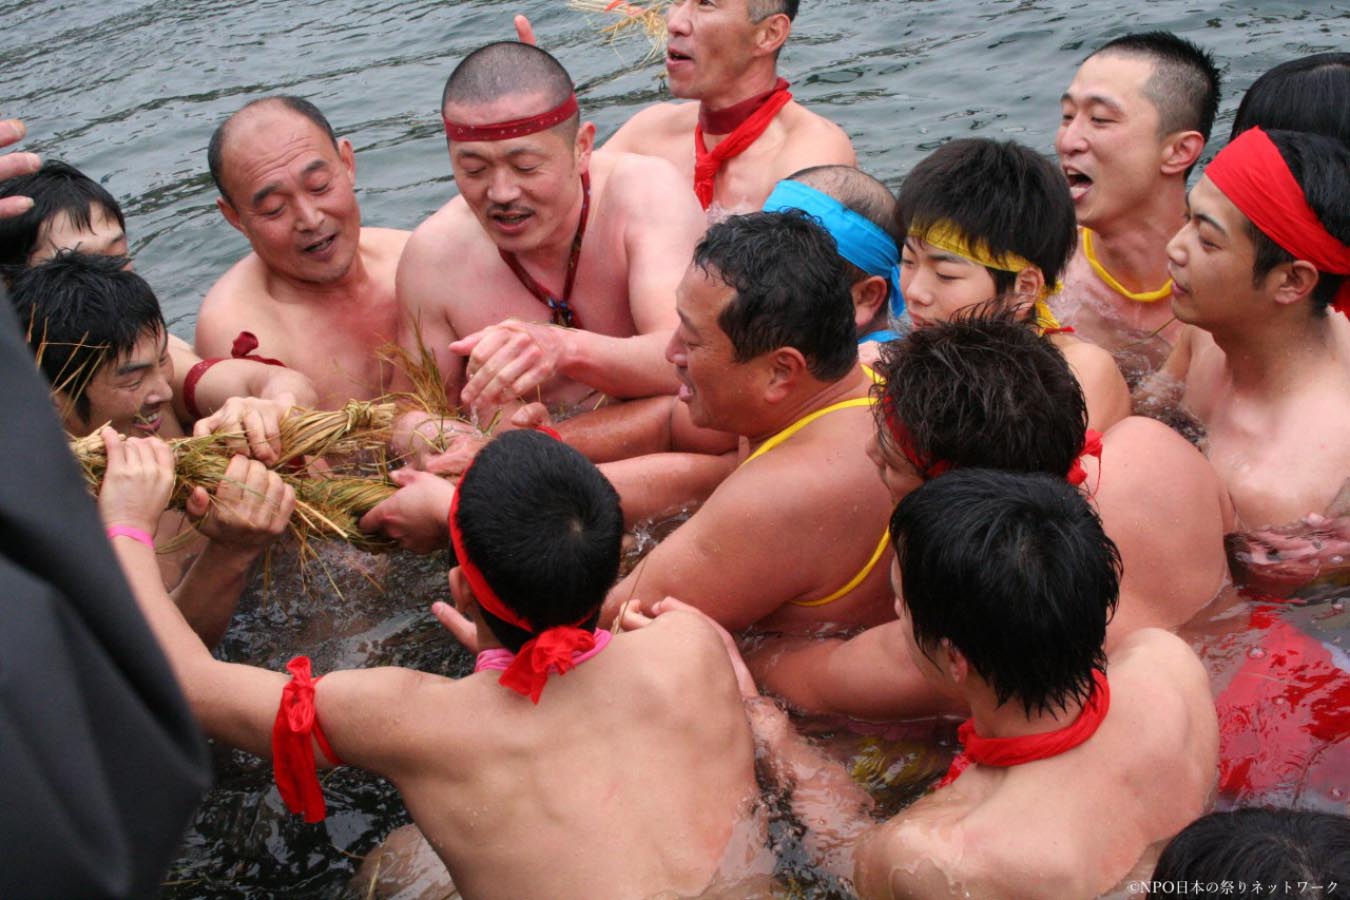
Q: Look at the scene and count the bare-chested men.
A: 13